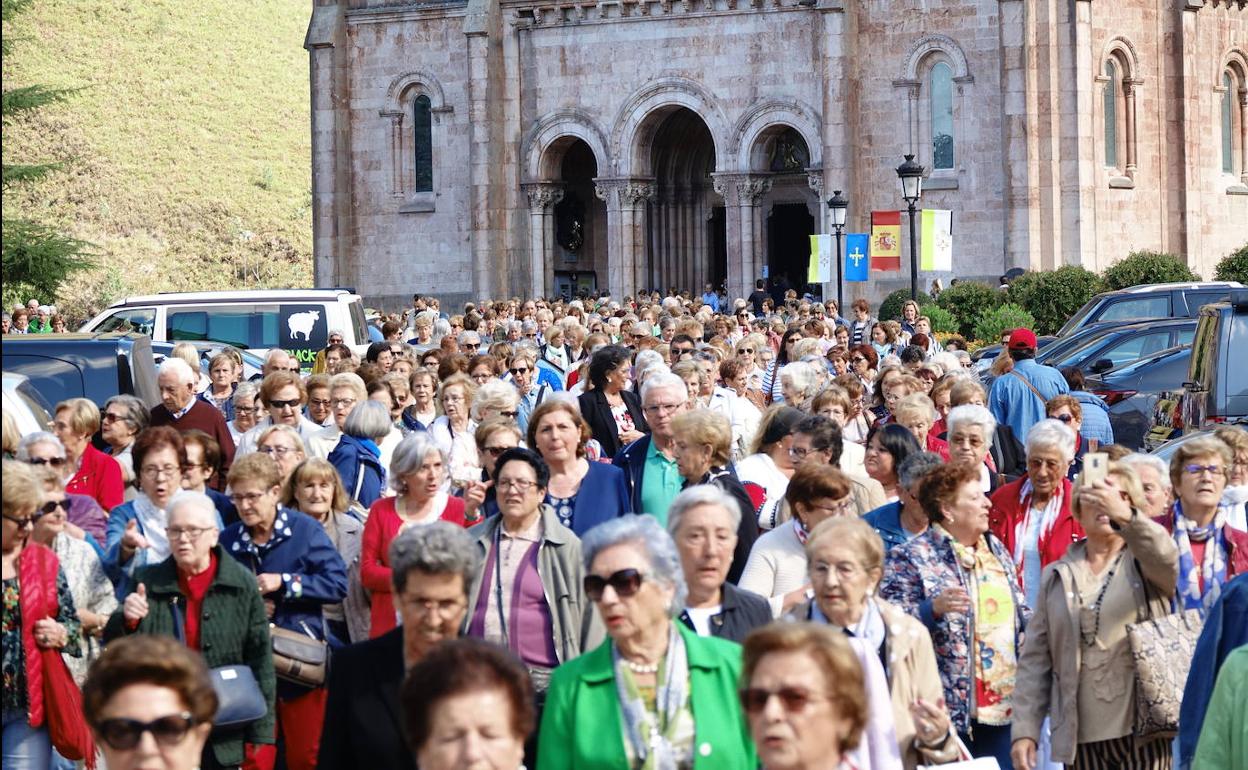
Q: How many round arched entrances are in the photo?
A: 3